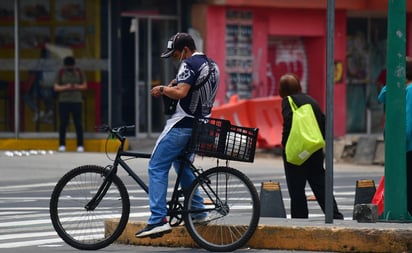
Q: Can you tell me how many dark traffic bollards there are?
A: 2